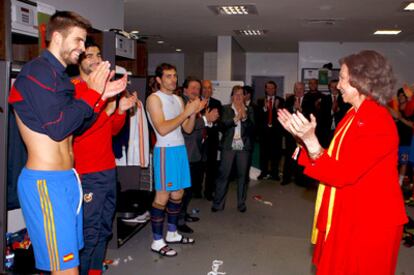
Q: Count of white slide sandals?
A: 0